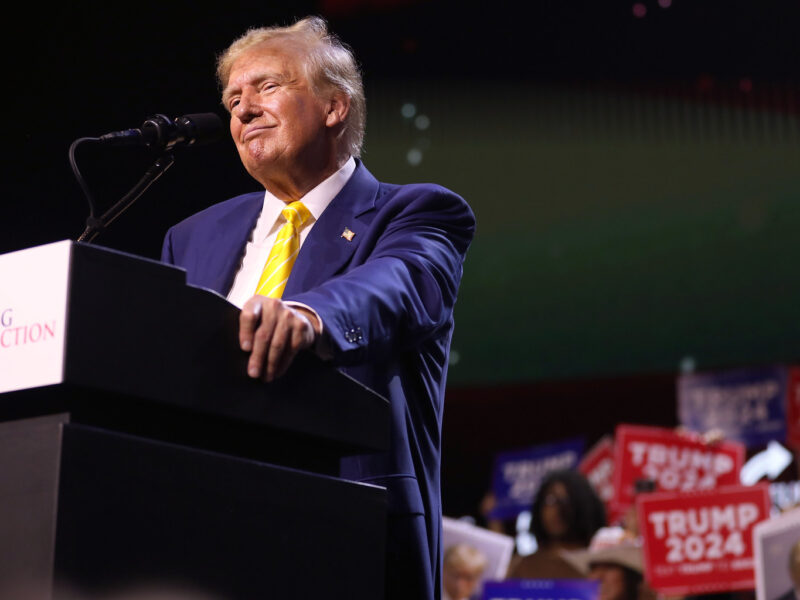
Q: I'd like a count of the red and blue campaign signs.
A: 7